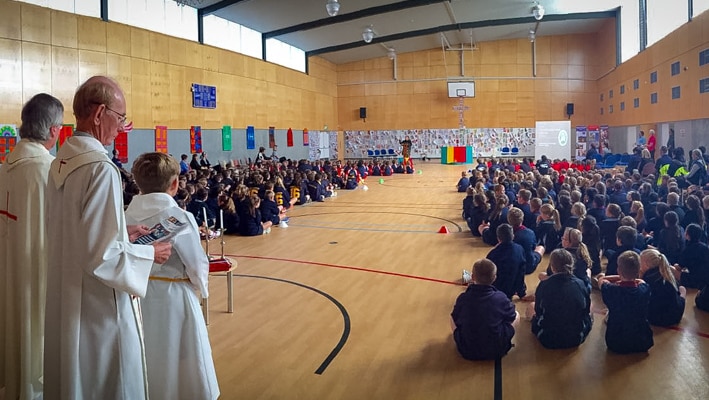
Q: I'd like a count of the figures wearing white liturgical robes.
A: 3